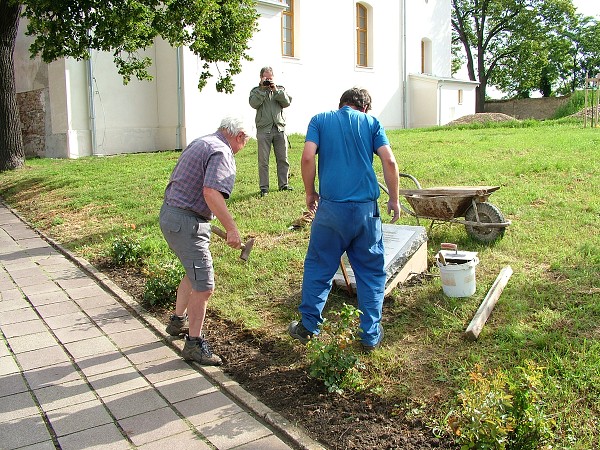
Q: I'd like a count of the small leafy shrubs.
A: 4